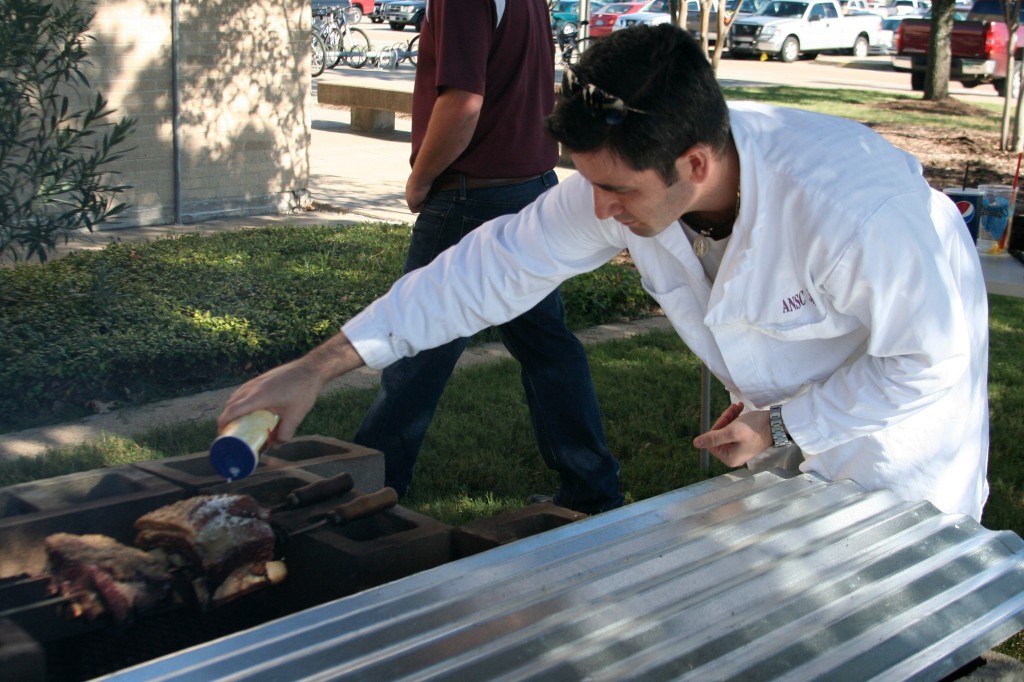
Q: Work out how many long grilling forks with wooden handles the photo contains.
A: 2